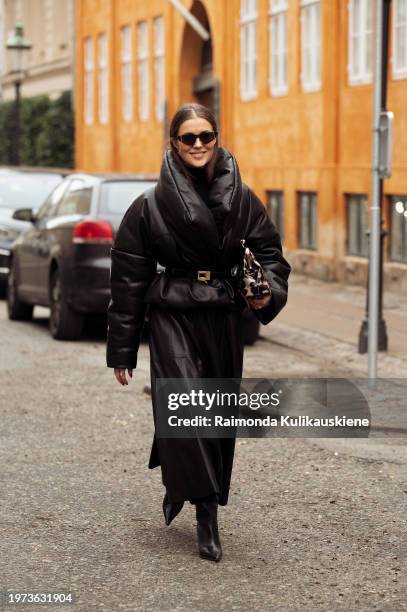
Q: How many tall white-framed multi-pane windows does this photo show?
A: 10